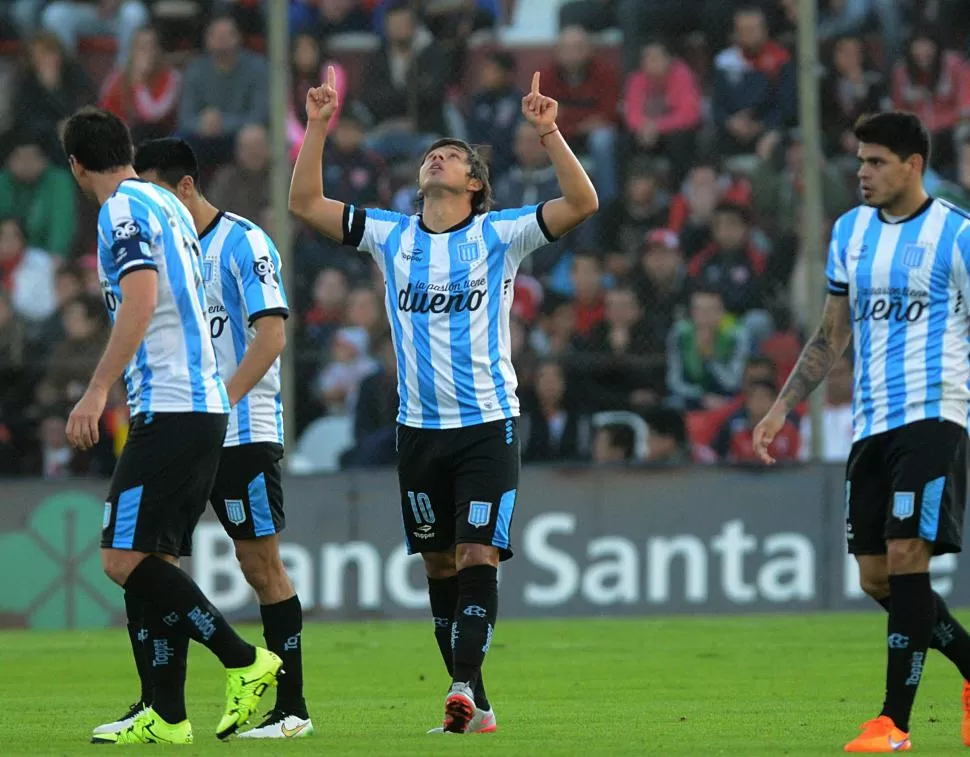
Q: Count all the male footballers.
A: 4